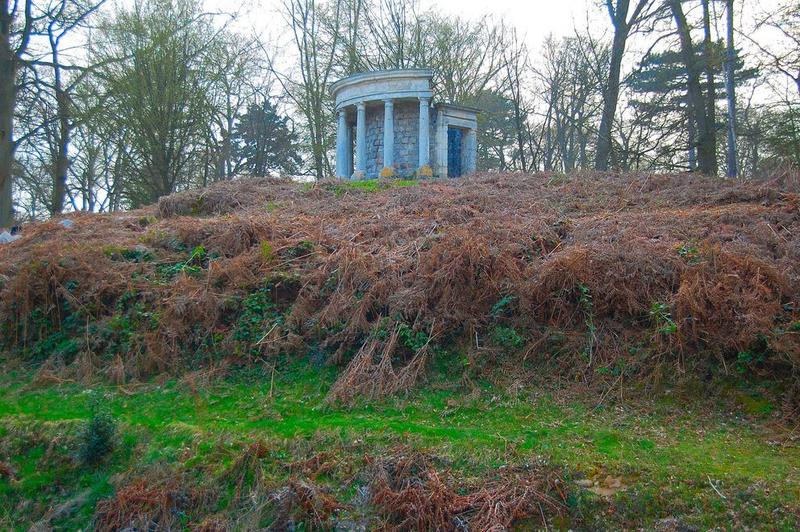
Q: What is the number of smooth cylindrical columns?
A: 4